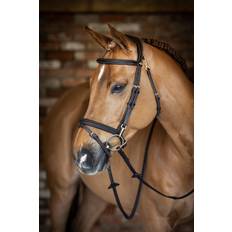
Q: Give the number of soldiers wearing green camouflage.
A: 0